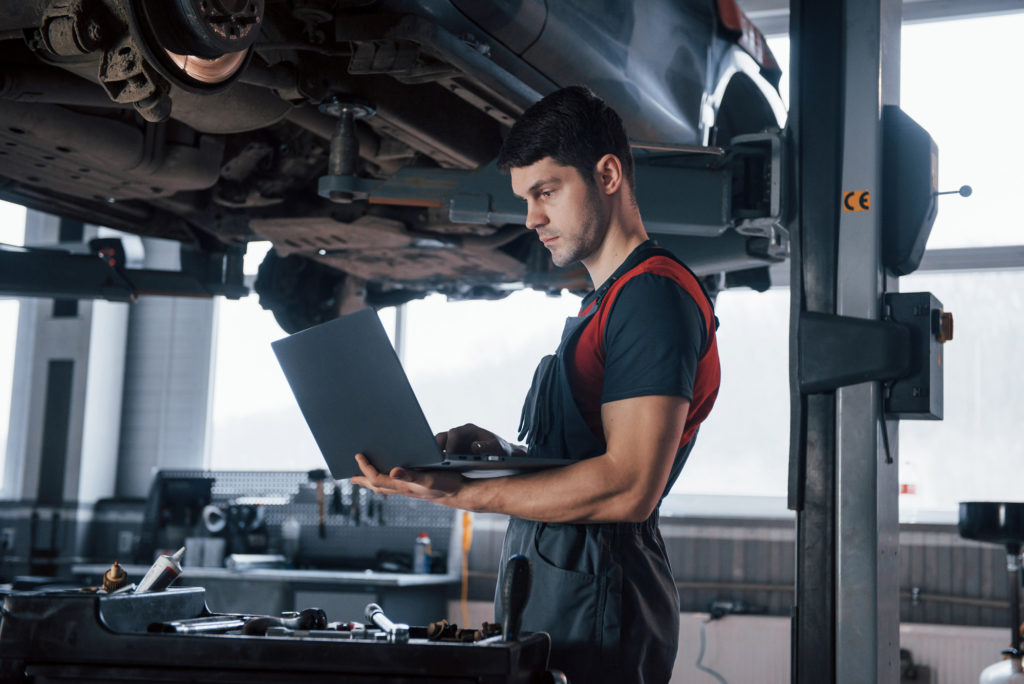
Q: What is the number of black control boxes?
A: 2